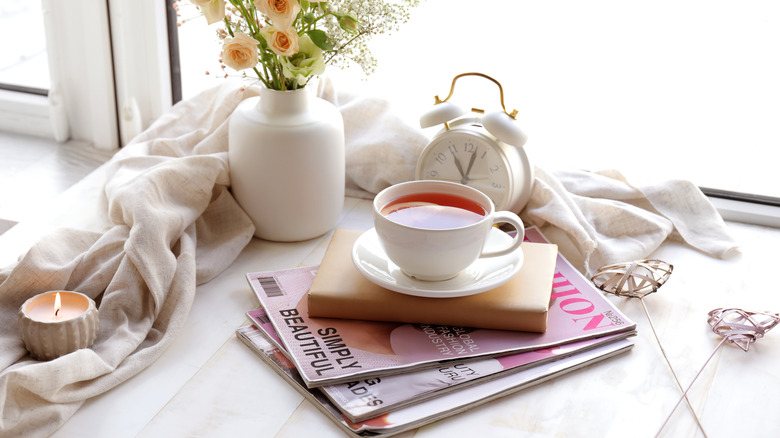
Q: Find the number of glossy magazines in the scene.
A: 3